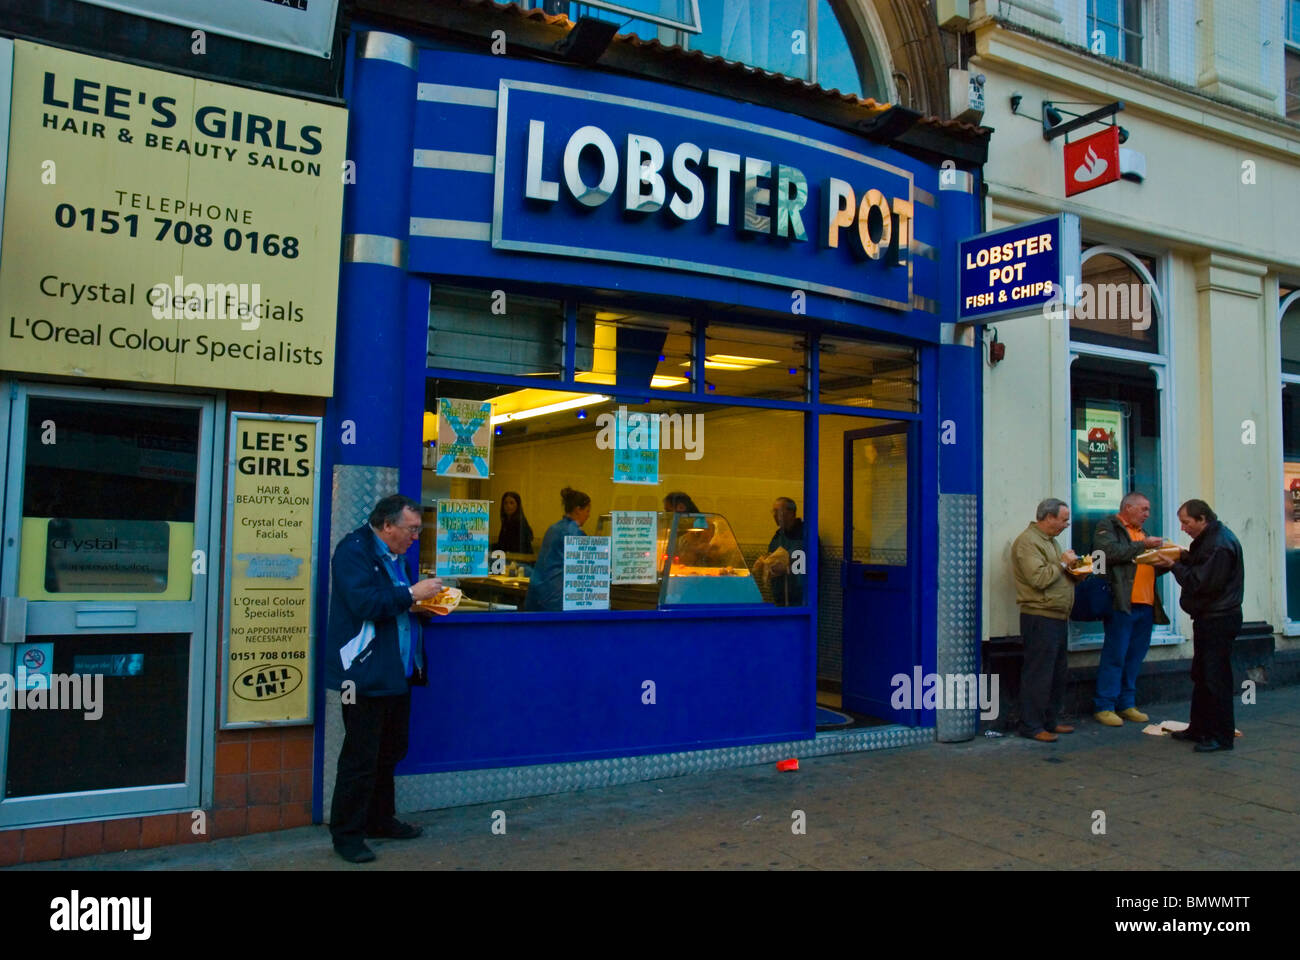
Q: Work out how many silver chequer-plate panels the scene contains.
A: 3